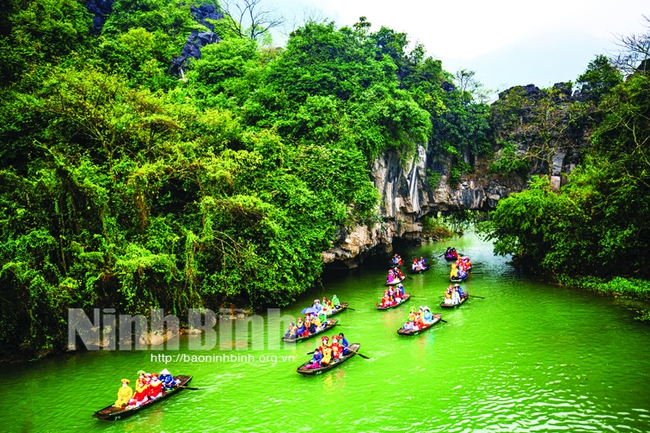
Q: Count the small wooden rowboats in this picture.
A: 13